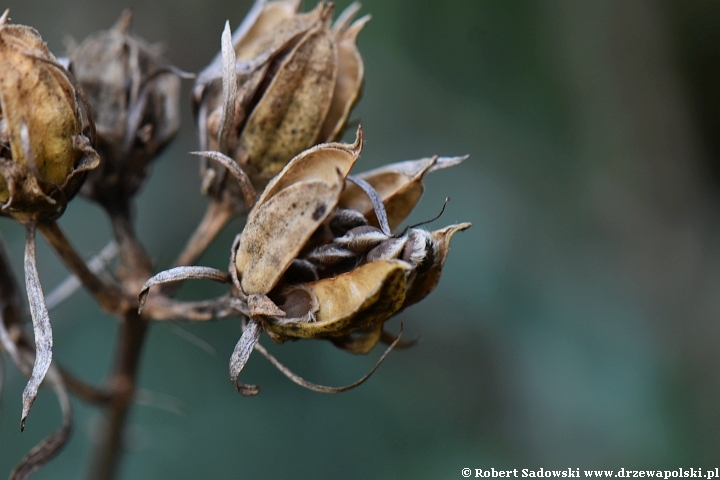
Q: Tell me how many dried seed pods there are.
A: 4